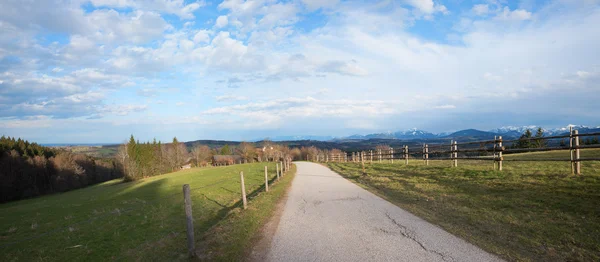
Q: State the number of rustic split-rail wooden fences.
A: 1